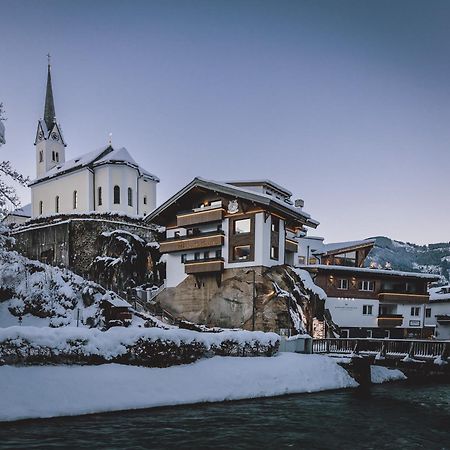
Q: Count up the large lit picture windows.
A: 2